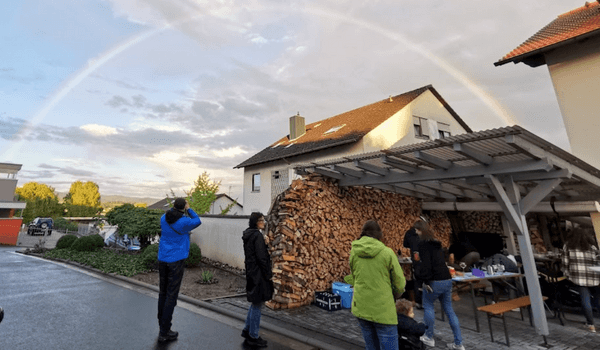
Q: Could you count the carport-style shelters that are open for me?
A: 1